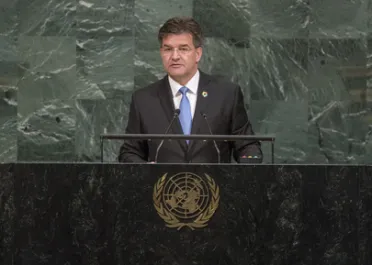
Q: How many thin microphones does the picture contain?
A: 2